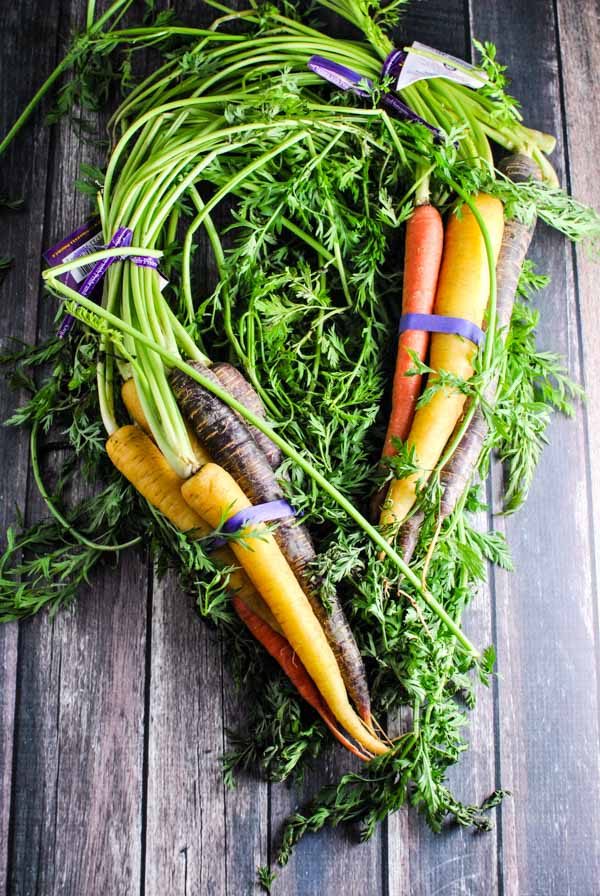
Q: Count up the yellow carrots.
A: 4